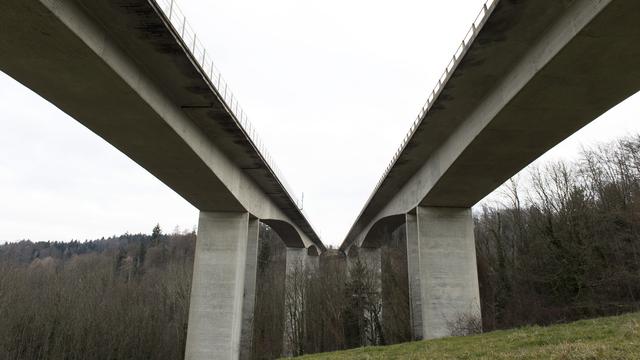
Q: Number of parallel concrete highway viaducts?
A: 2